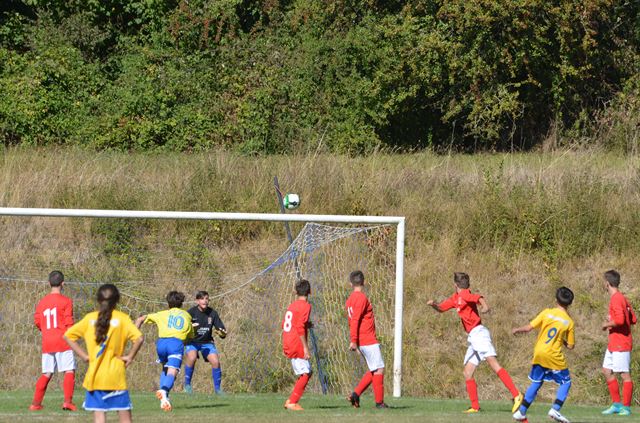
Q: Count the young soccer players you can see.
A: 9